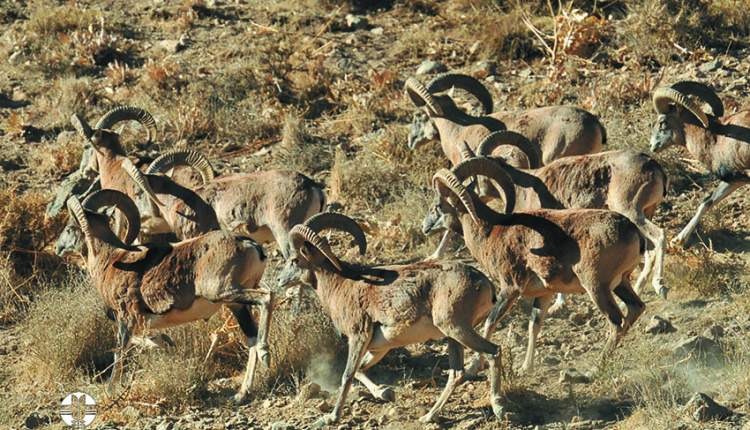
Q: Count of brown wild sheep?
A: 8